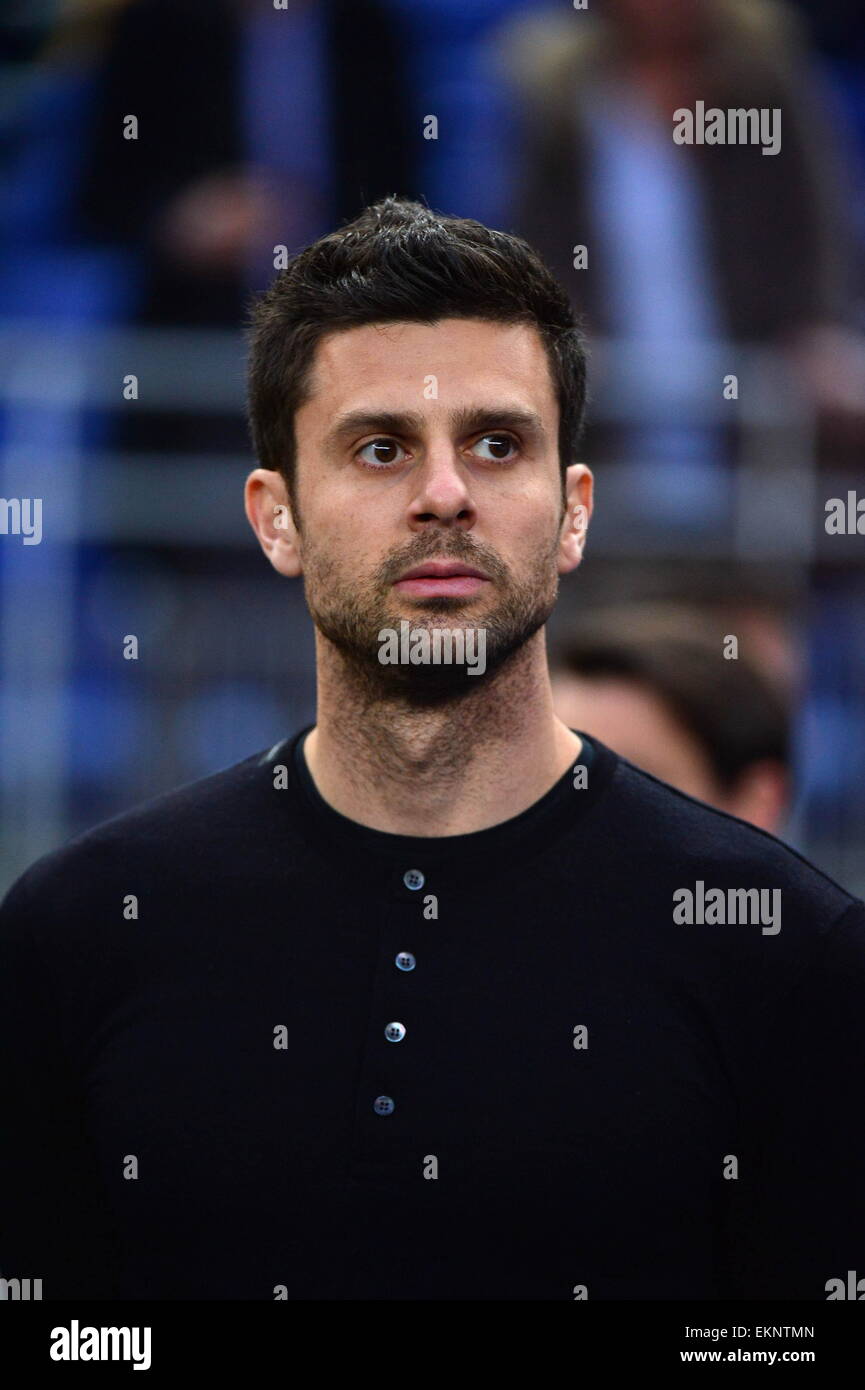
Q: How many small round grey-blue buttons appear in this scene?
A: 4